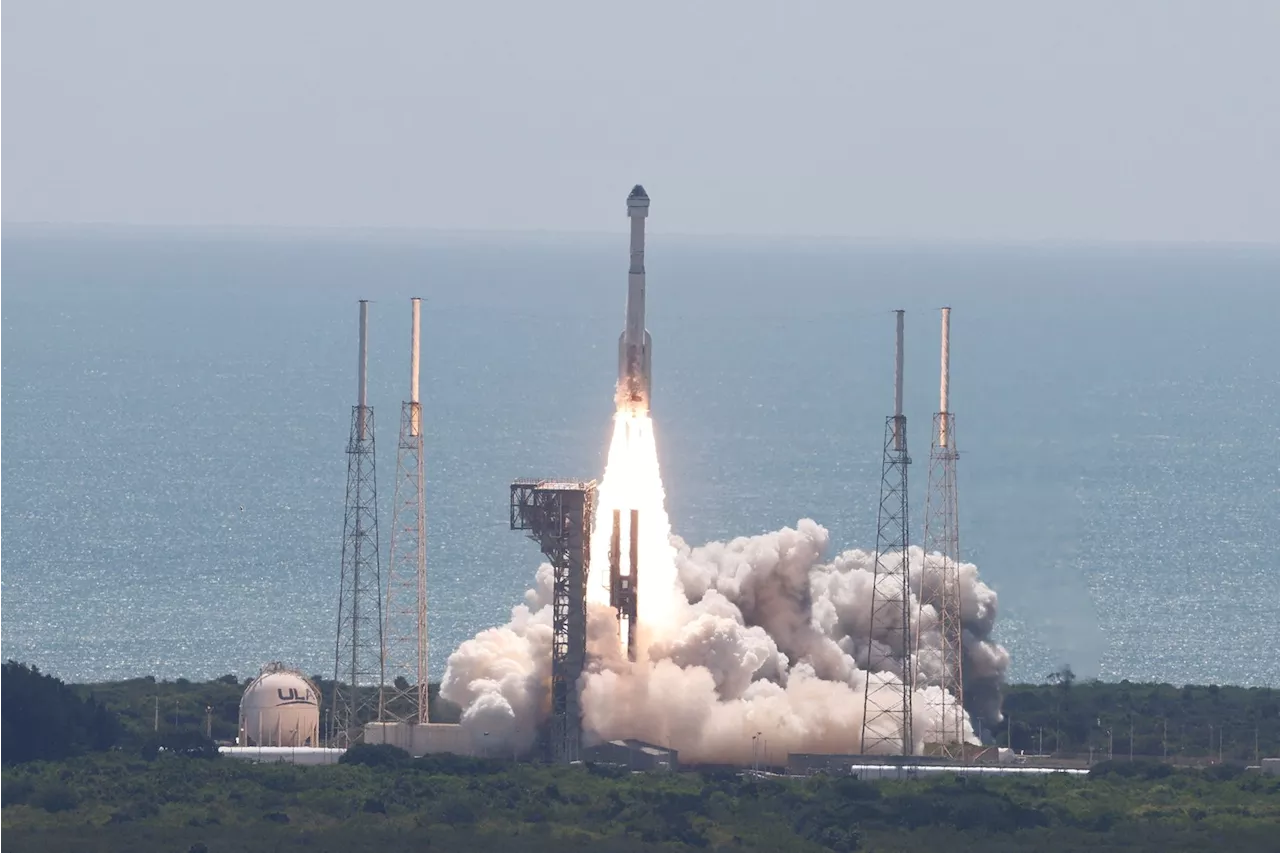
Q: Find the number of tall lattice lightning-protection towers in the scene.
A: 4